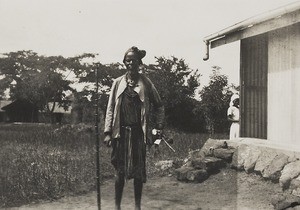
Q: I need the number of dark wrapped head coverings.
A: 1